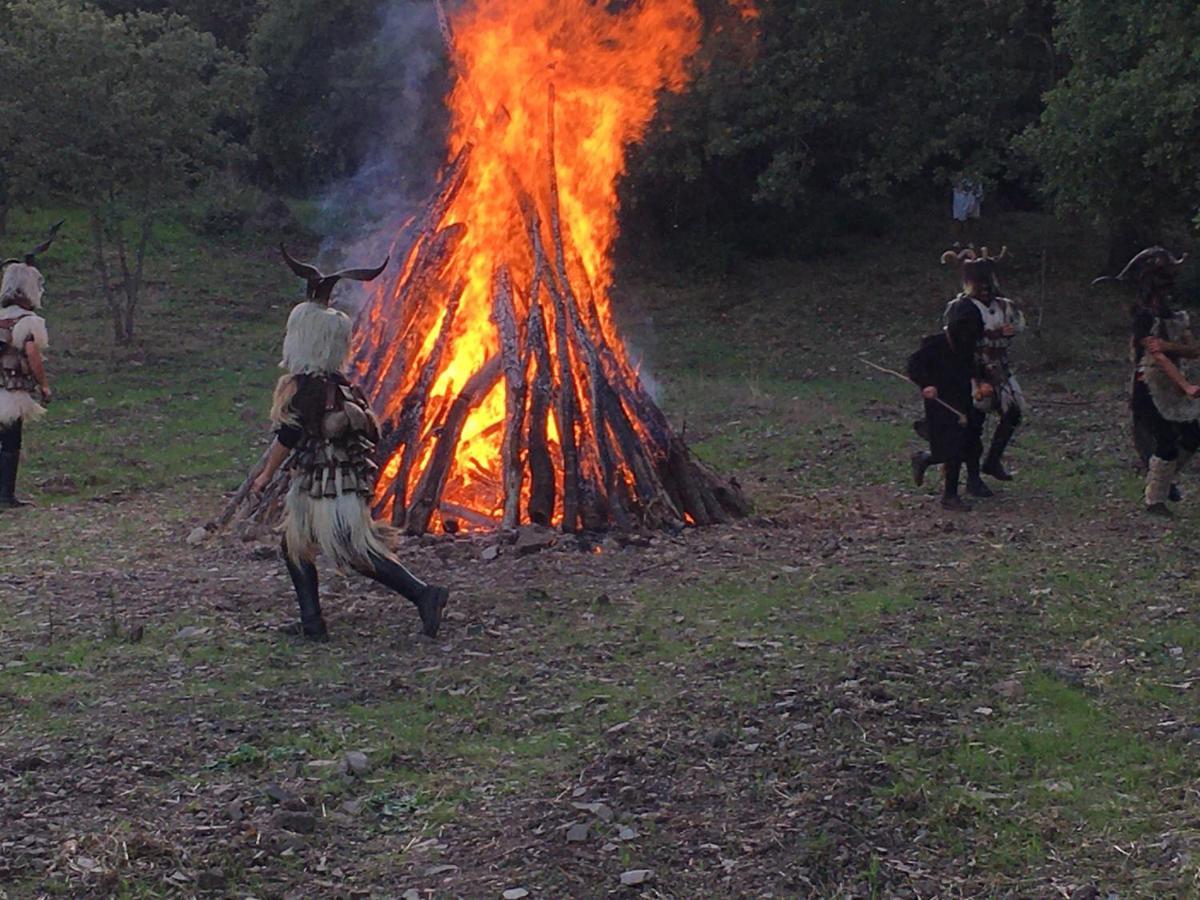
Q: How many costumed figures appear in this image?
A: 5